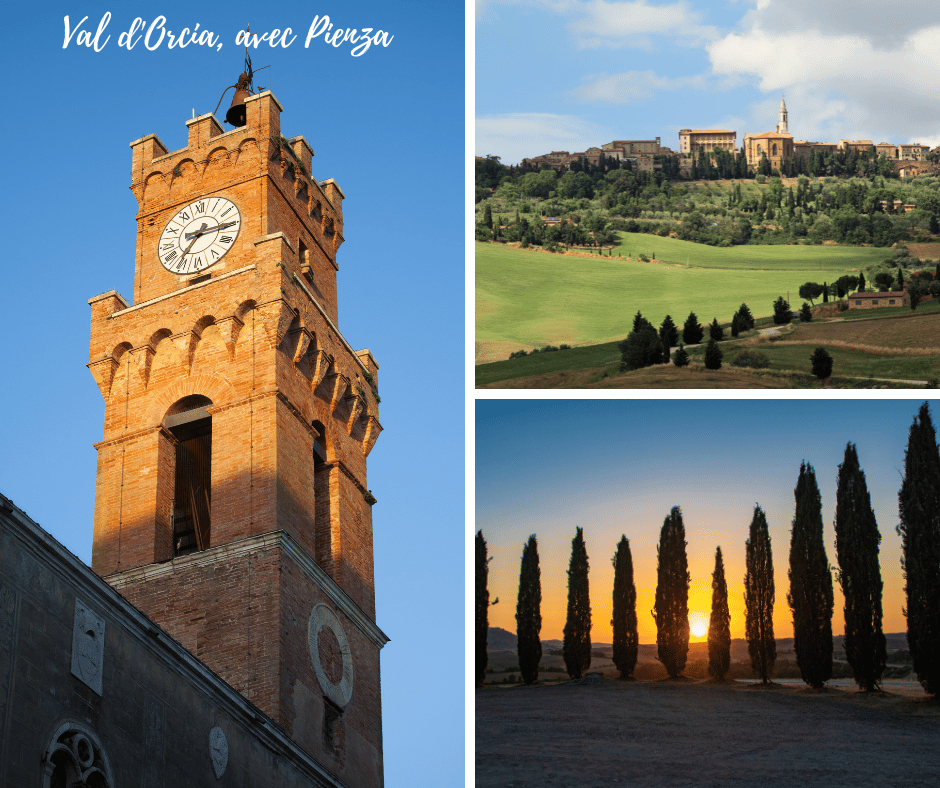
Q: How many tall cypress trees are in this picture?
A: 10